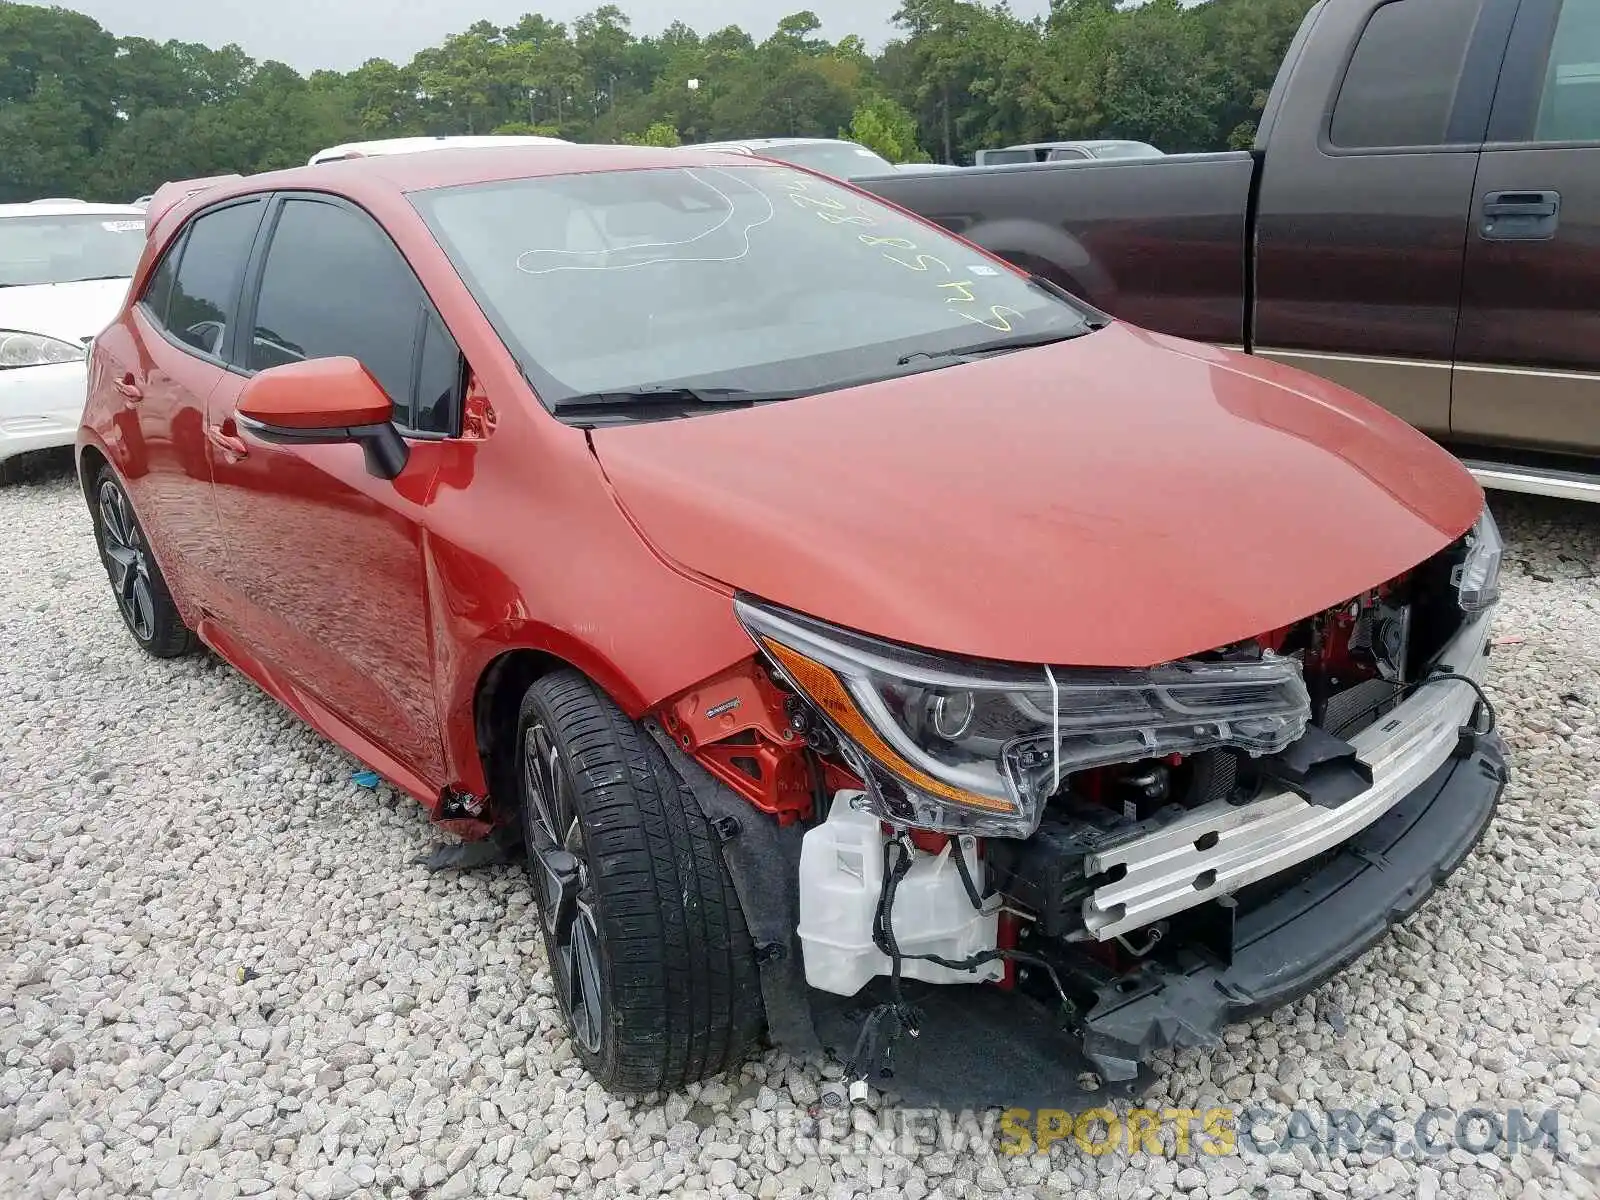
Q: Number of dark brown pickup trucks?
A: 1